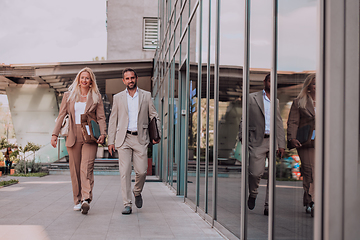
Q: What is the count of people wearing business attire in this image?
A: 2